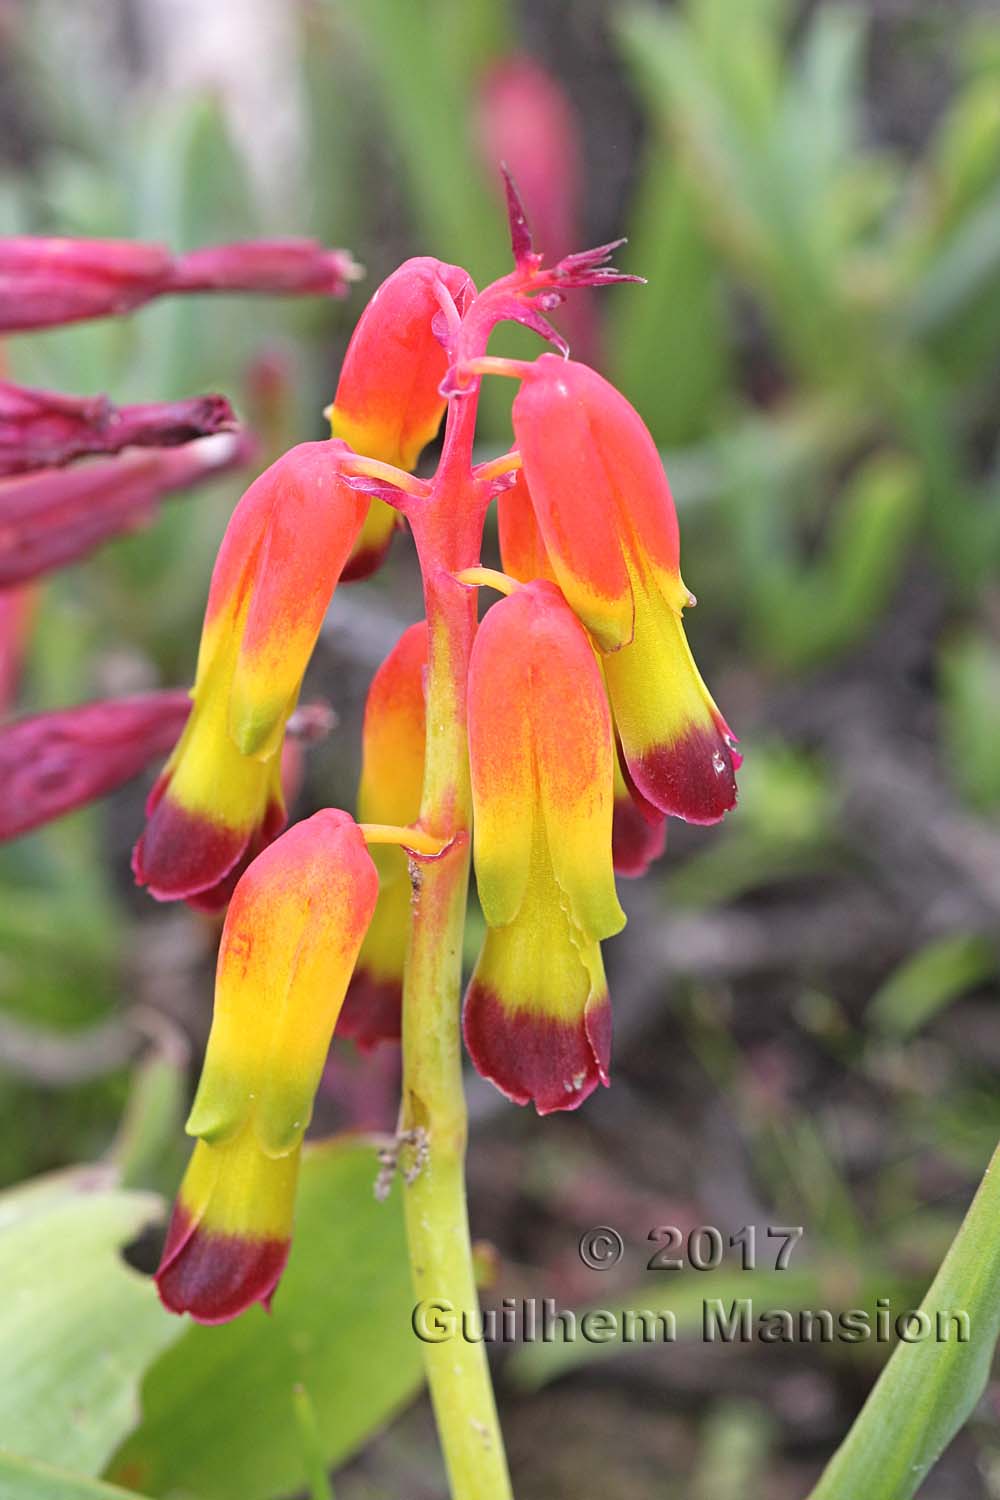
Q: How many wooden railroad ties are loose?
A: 0